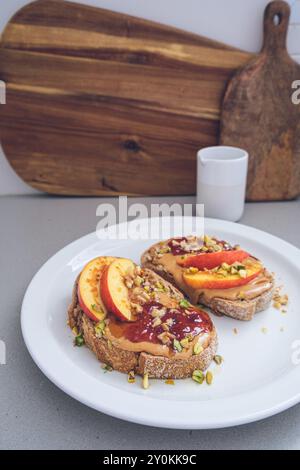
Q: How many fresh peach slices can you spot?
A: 4